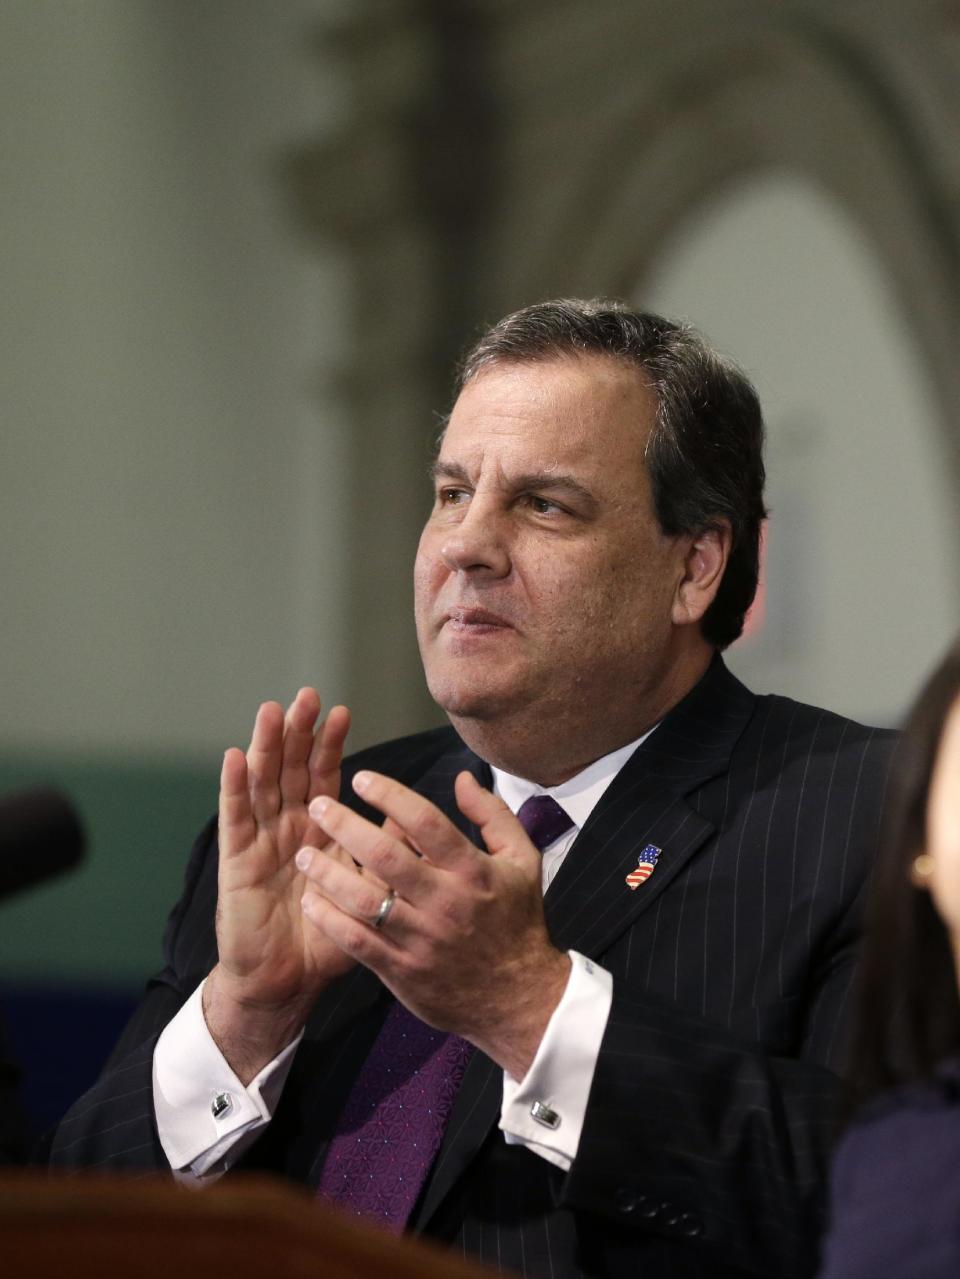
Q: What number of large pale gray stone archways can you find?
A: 1